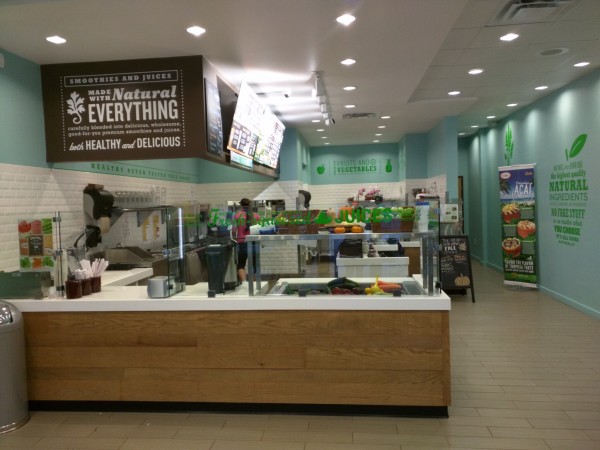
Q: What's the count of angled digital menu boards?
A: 2